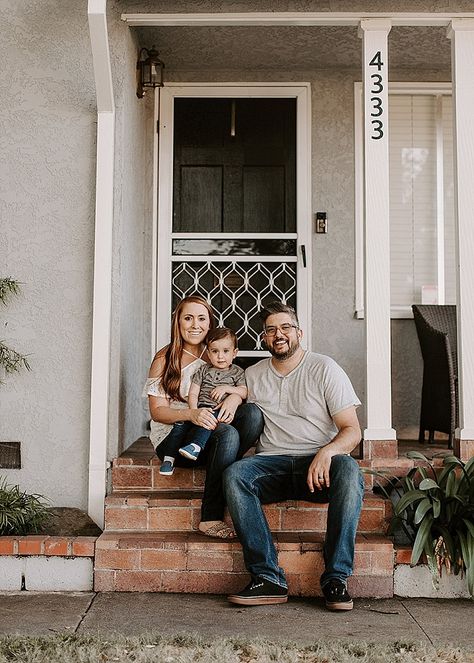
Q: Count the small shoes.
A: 2